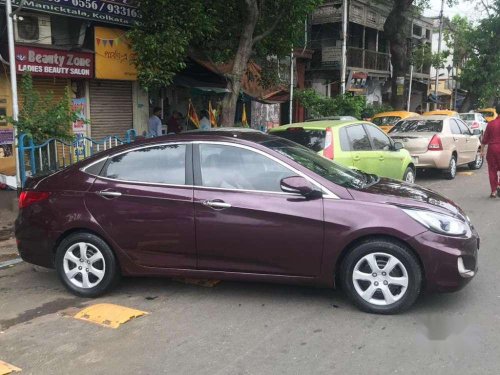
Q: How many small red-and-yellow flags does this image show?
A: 3